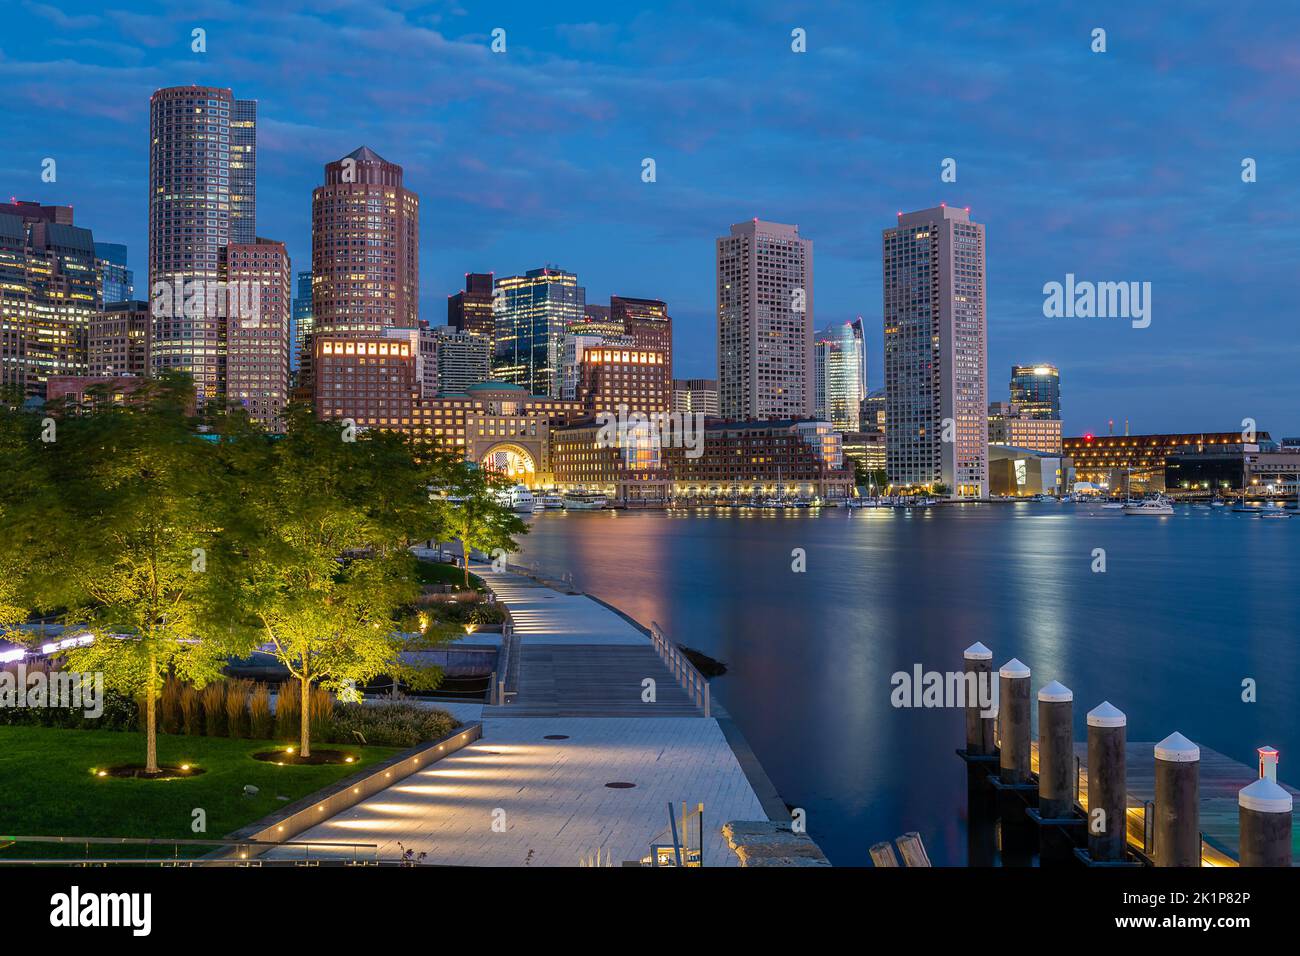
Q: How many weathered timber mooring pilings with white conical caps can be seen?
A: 6